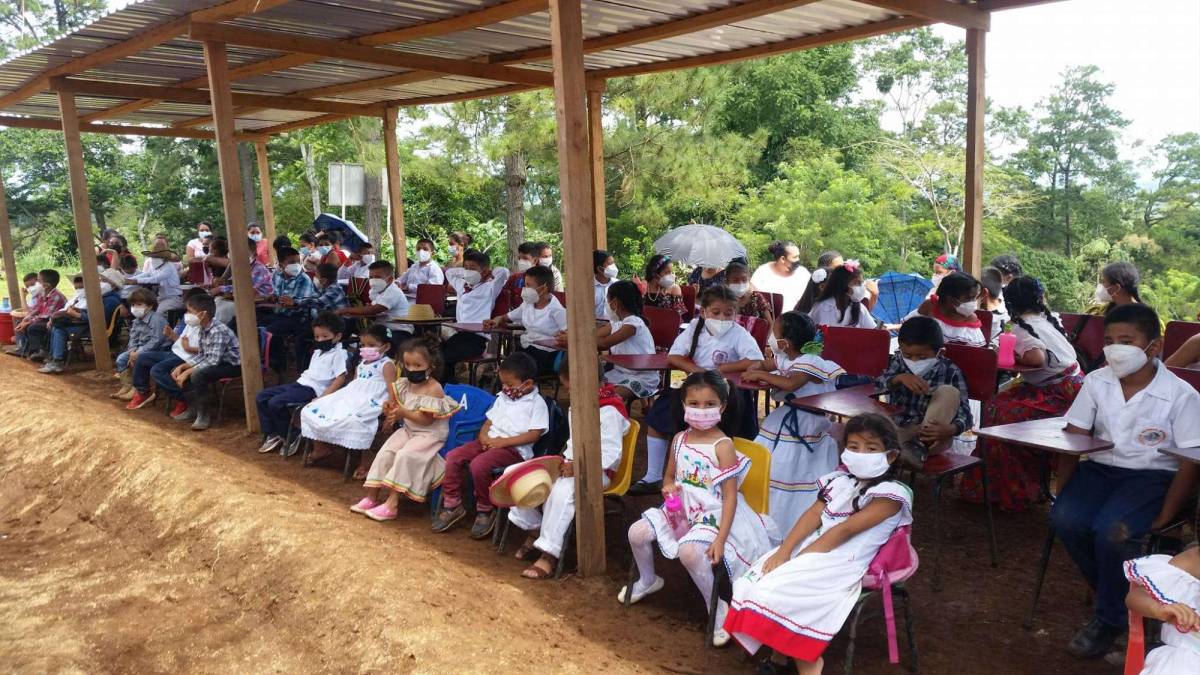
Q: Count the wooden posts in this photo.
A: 8